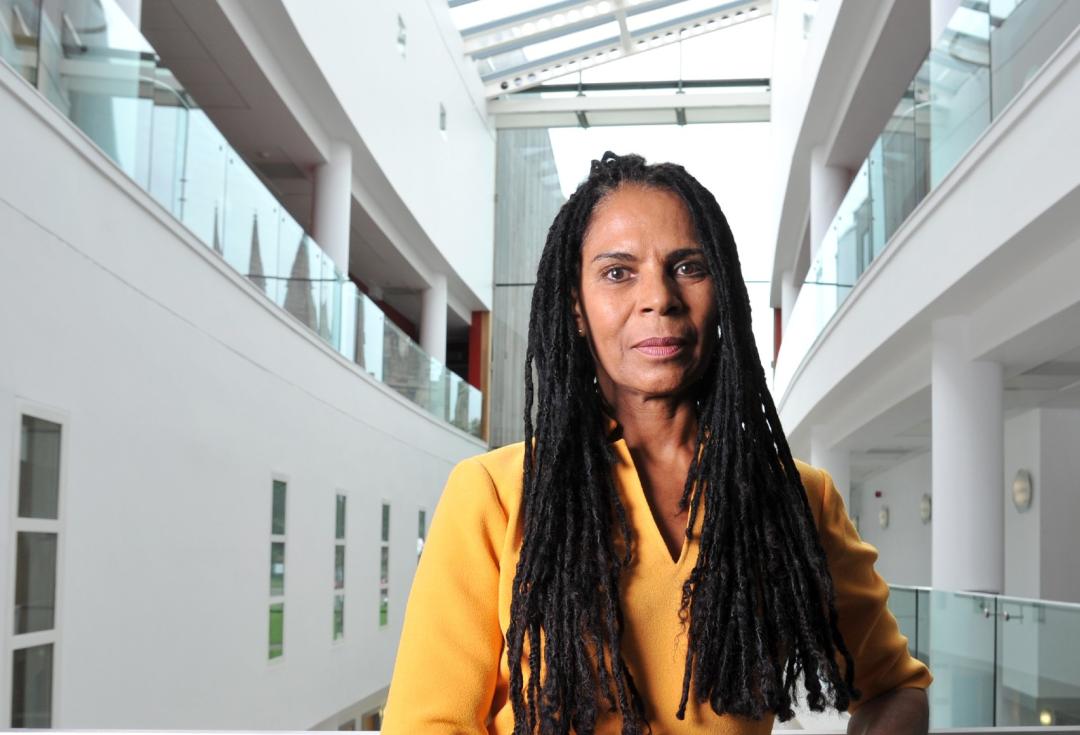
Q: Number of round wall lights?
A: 3